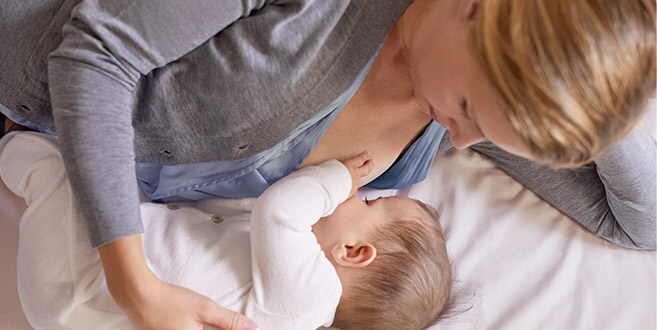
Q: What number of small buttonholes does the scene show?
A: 3